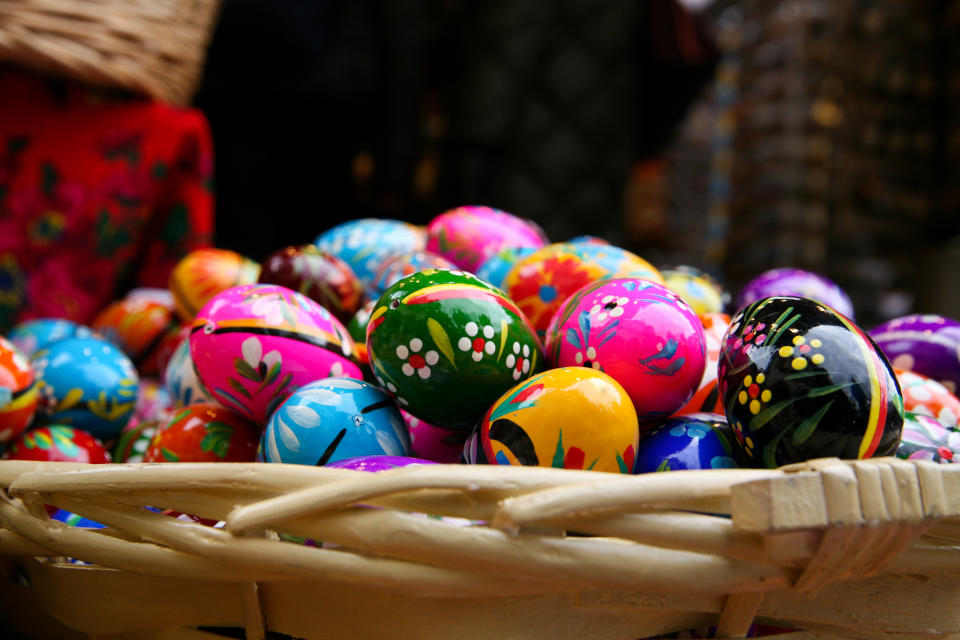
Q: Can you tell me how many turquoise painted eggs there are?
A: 5